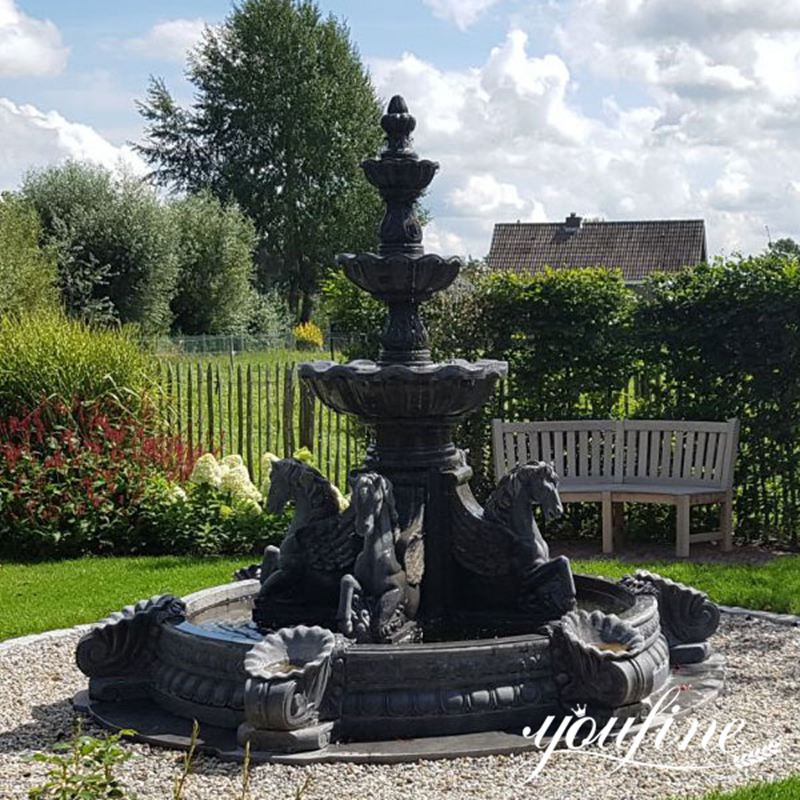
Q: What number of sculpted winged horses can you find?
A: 3